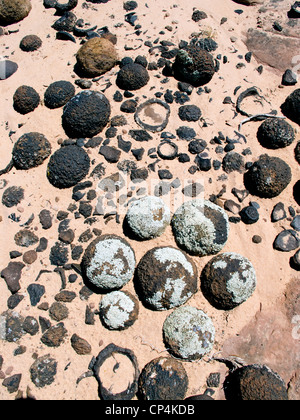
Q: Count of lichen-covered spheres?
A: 7